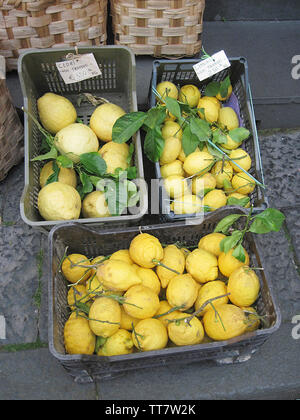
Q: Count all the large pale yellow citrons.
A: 7